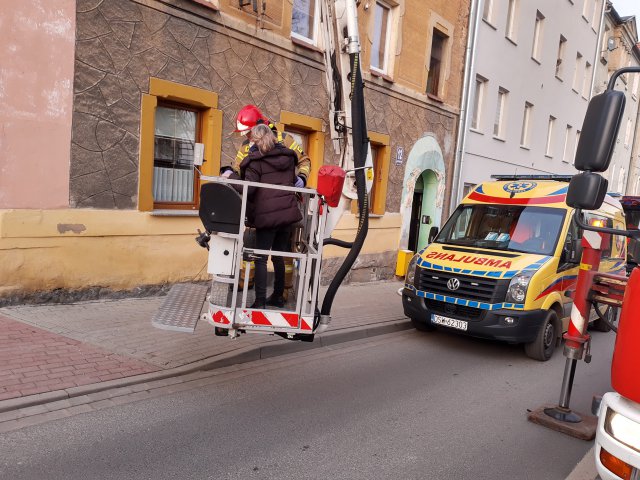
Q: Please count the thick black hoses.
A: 2